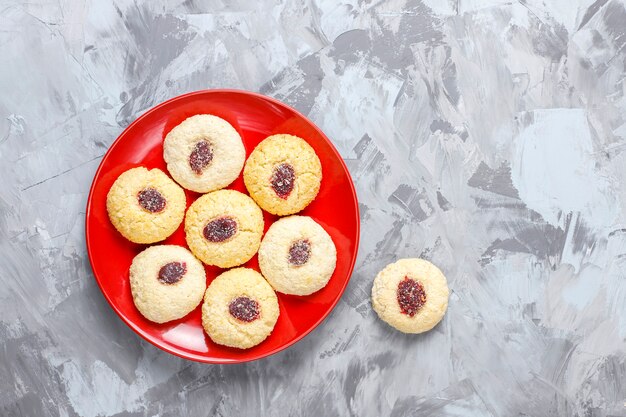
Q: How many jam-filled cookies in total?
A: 8